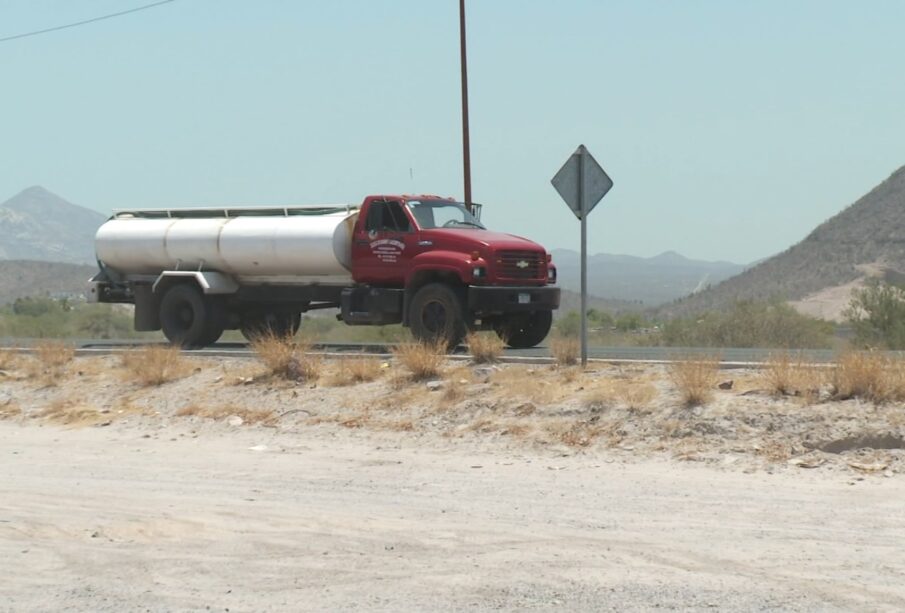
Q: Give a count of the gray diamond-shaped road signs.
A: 1